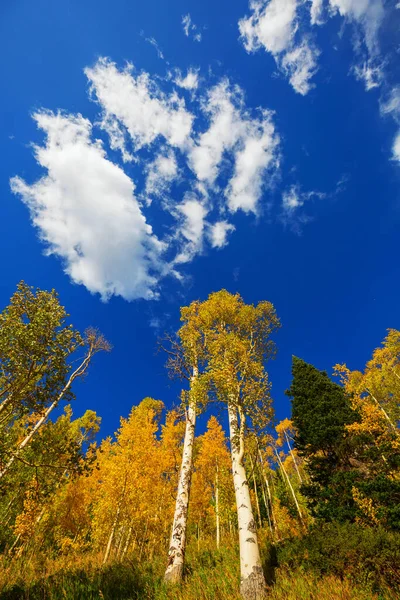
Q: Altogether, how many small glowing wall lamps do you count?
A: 0